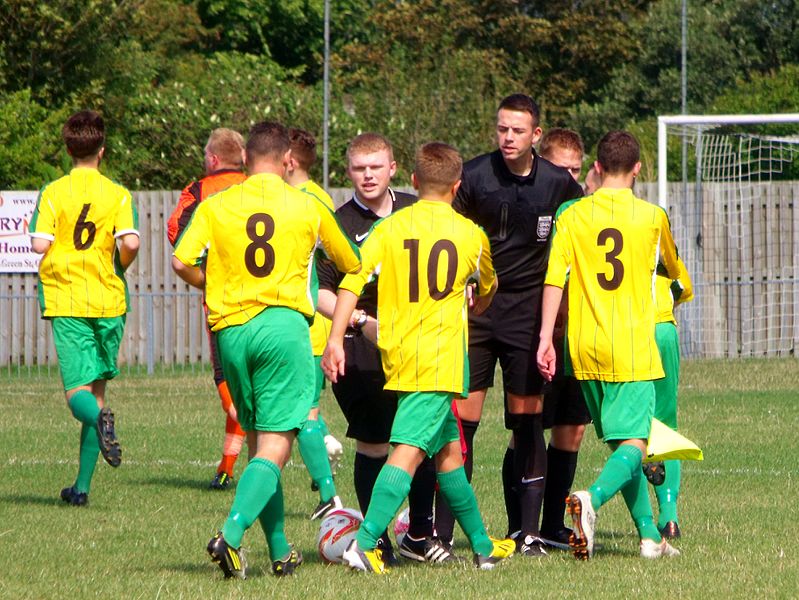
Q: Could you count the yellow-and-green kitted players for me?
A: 6